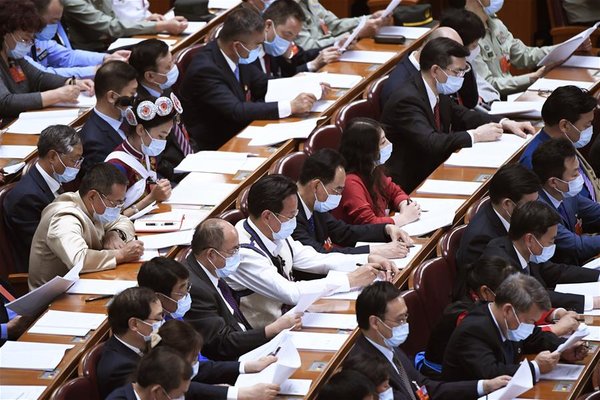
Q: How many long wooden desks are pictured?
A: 4